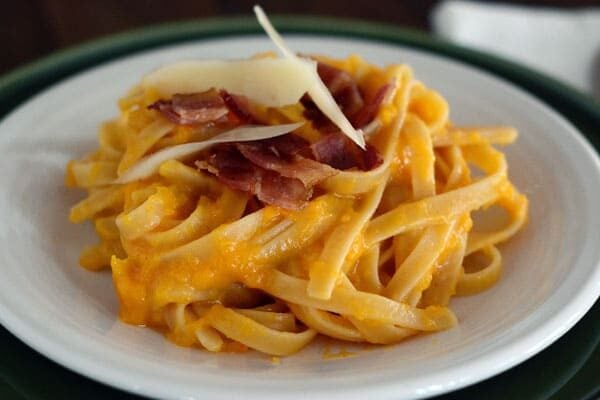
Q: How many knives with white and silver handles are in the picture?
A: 0